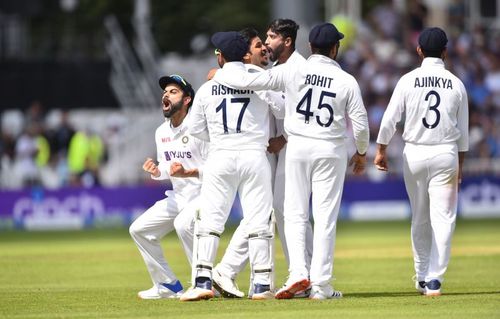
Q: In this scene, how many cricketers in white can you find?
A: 6